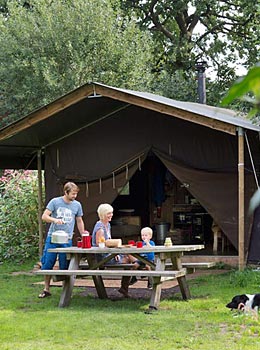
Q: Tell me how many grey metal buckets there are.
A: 1